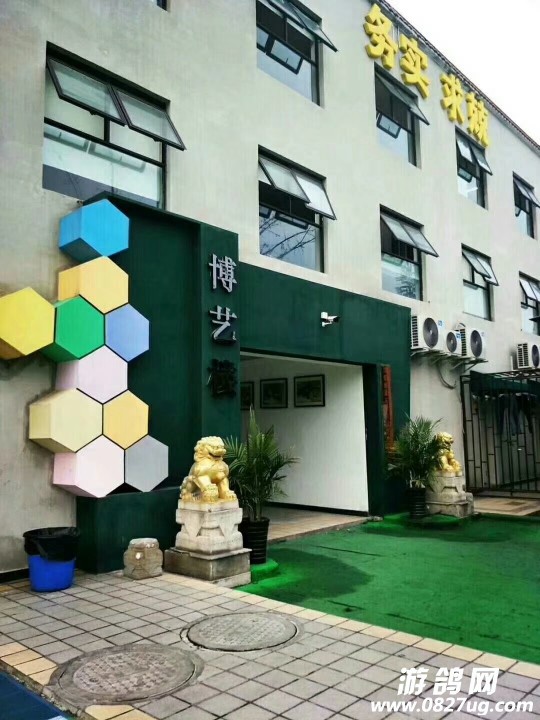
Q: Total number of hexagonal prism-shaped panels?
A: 10